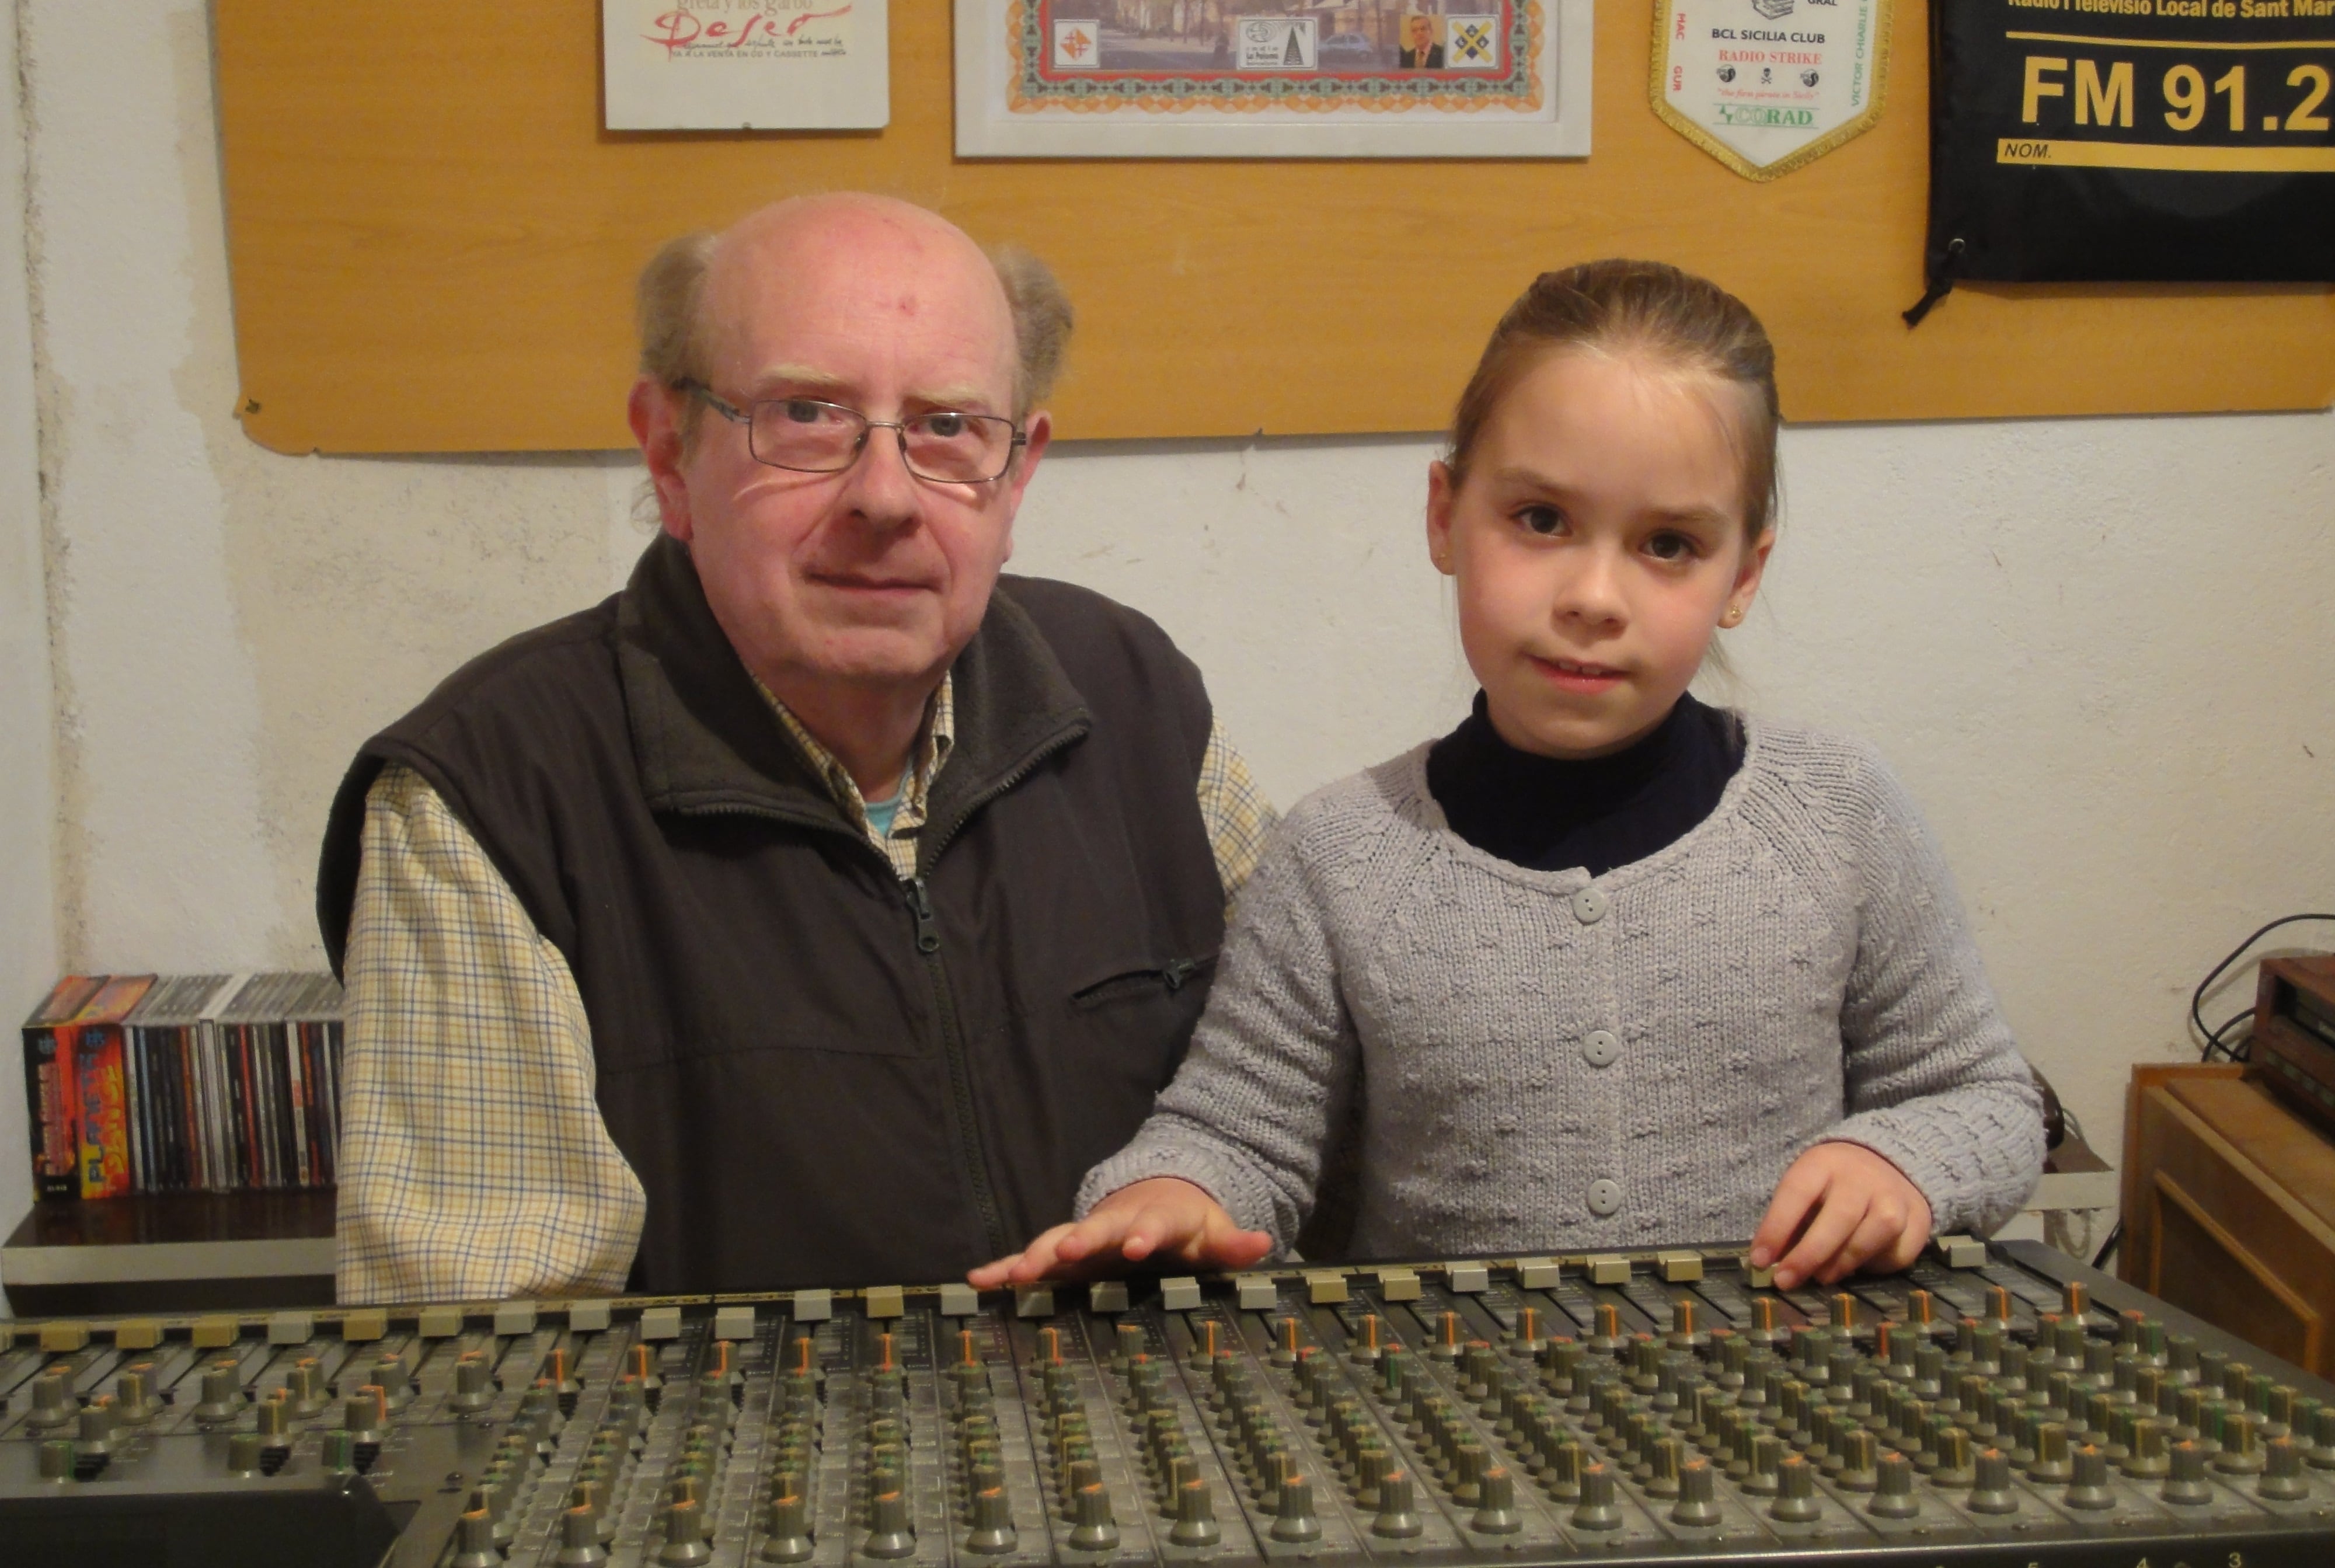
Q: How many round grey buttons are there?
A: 3